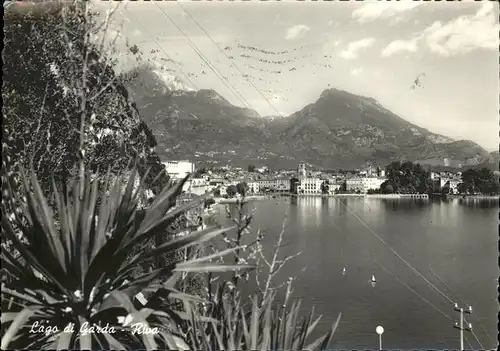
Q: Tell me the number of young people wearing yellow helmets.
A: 0